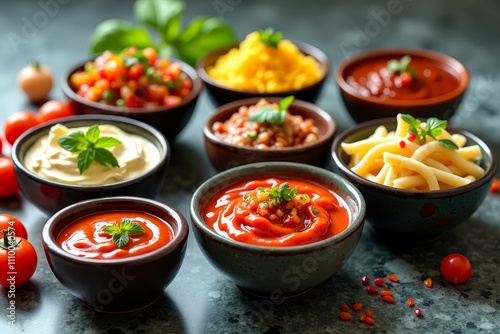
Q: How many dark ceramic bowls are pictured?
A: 8